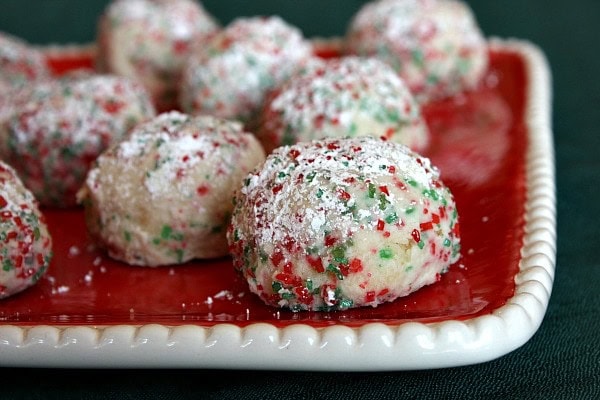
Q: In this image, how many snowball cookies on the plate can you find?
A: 9